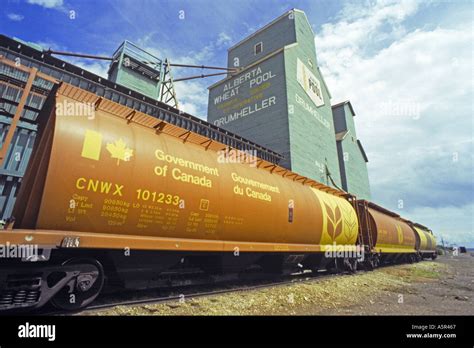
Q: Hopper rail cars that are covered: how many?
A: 3